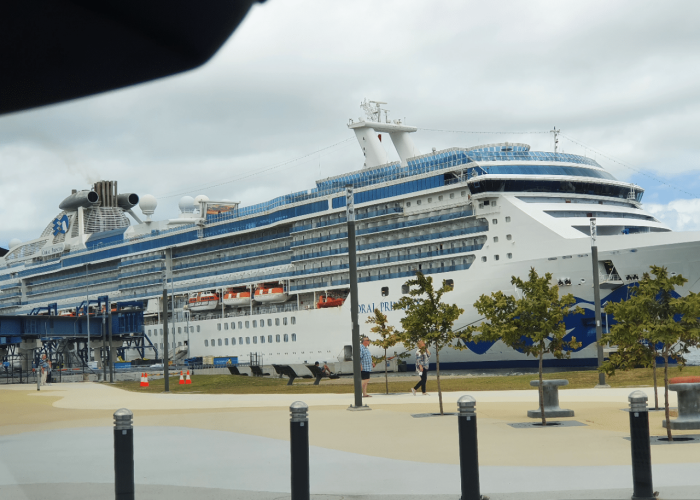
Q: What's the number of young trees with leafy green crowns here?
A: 5